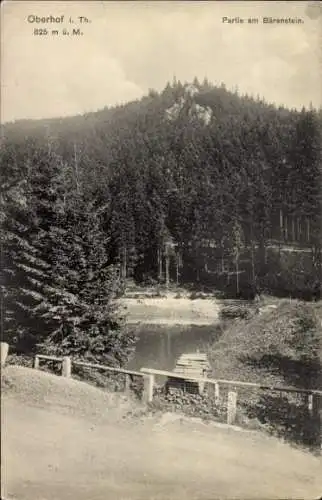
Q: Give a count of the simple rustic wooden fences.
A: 1